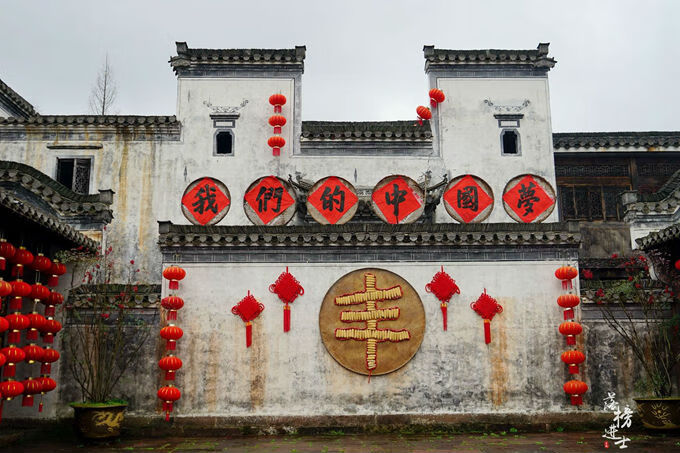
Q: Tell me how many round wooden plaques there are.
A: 7